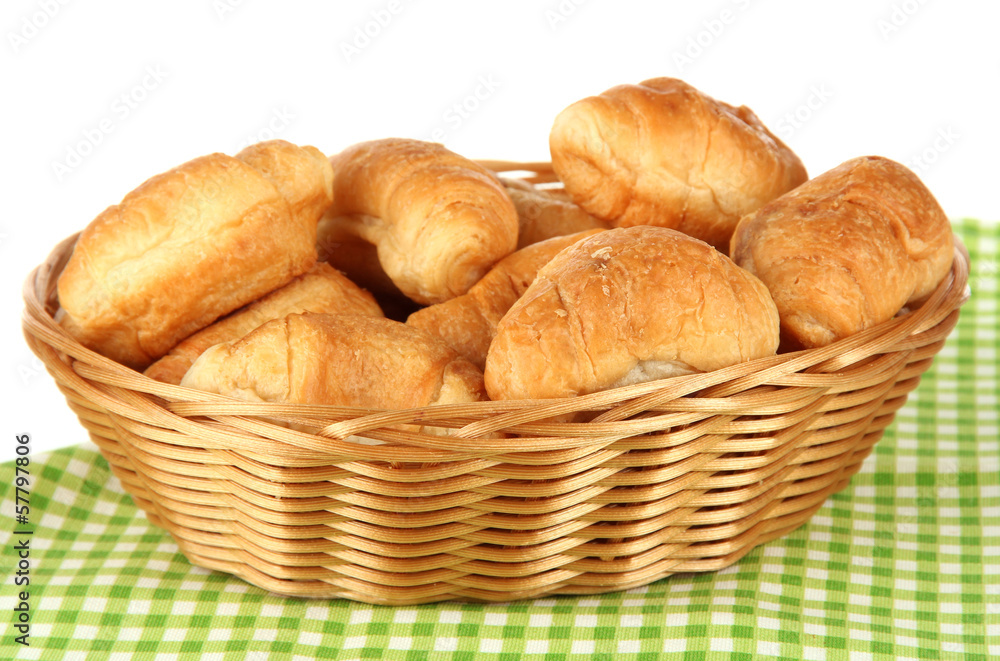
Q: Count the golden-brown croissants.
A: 9